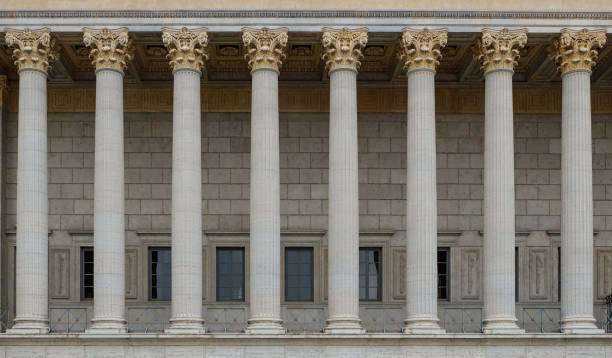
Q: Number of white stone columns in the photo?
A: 8